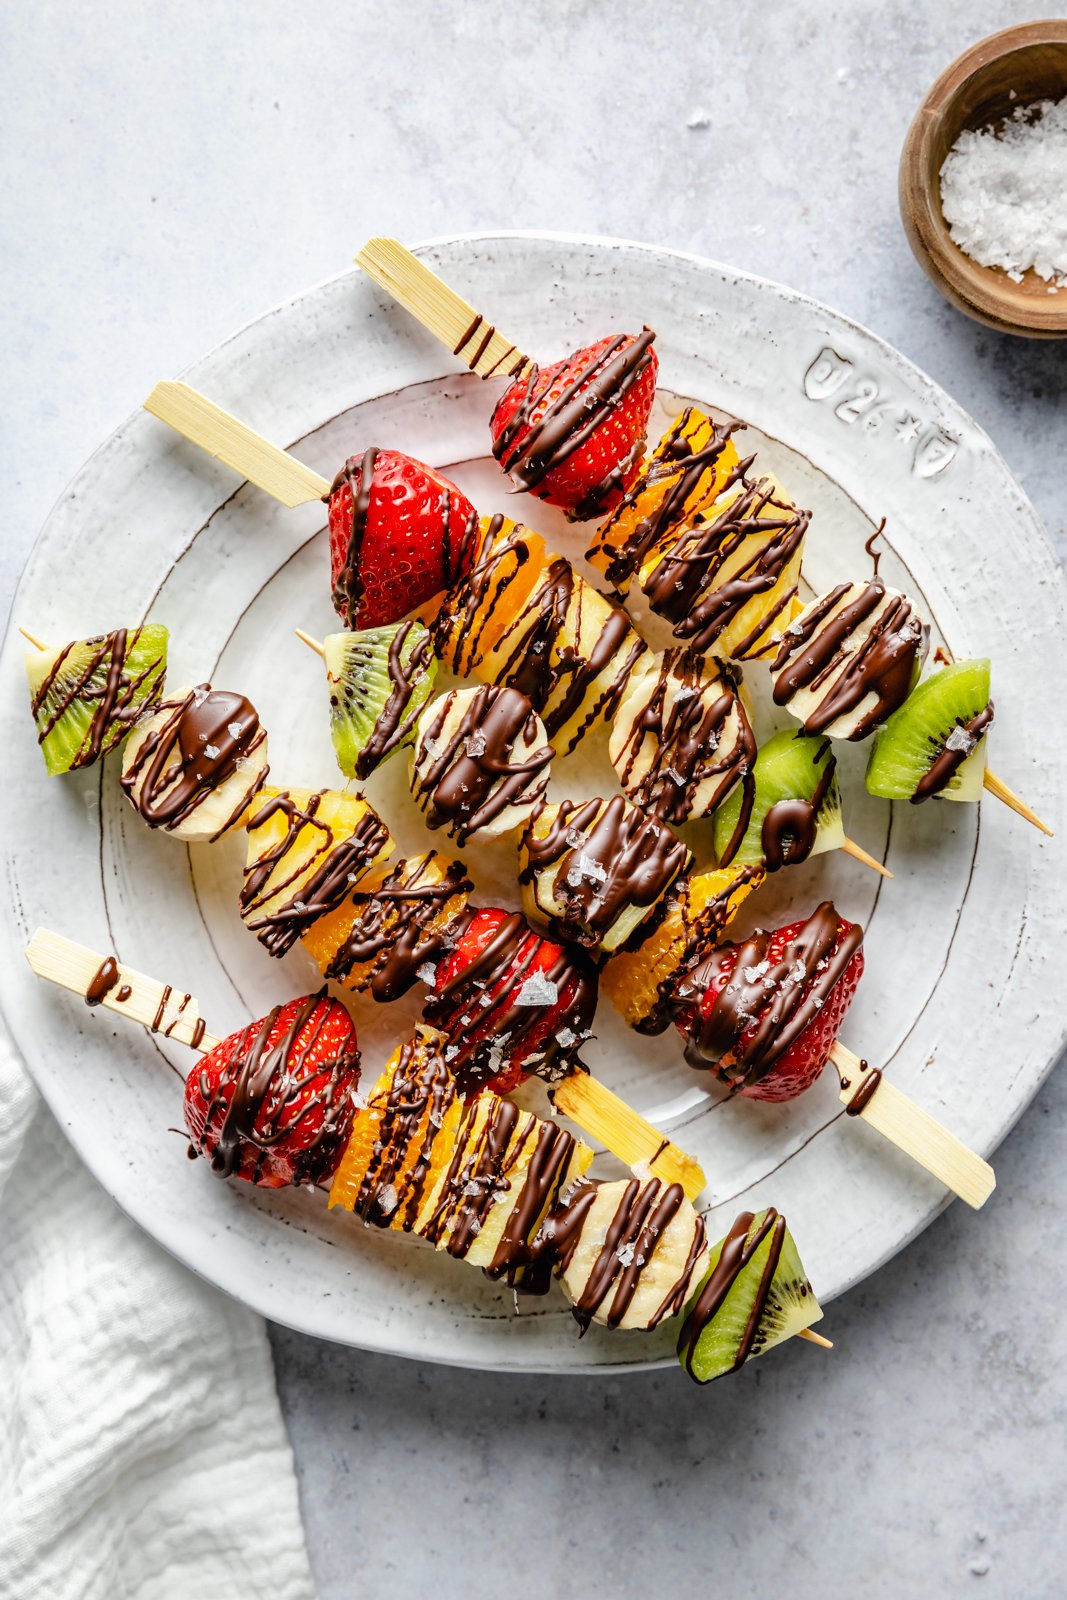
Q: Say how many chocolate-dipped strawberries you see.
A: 5